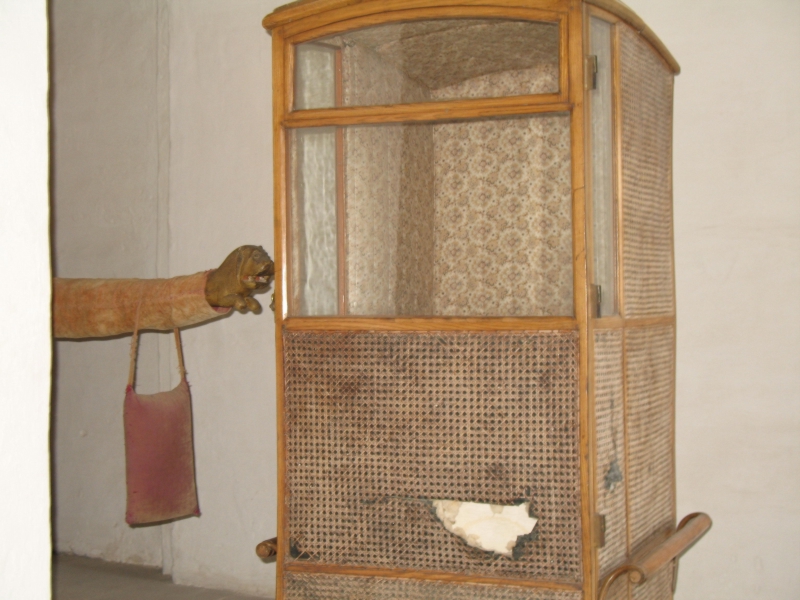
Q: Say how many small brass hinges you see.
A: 3